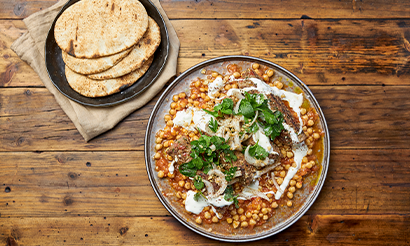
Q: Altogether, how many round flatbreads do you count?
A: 4